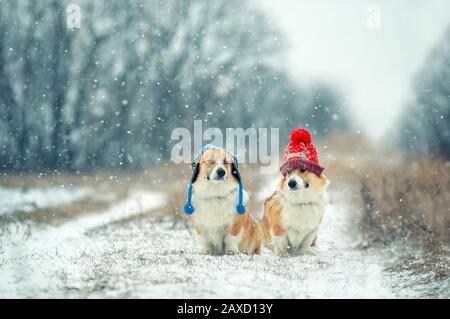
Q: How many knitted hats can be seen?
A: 2